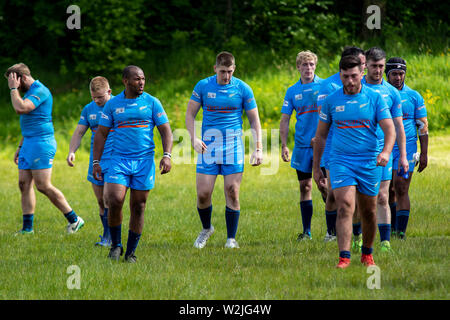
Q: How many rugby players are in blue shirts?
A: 9